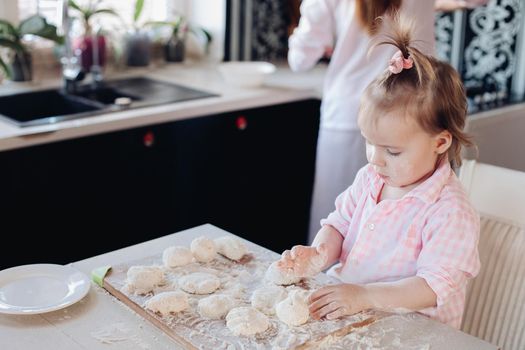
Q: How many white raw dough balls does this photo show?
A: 11